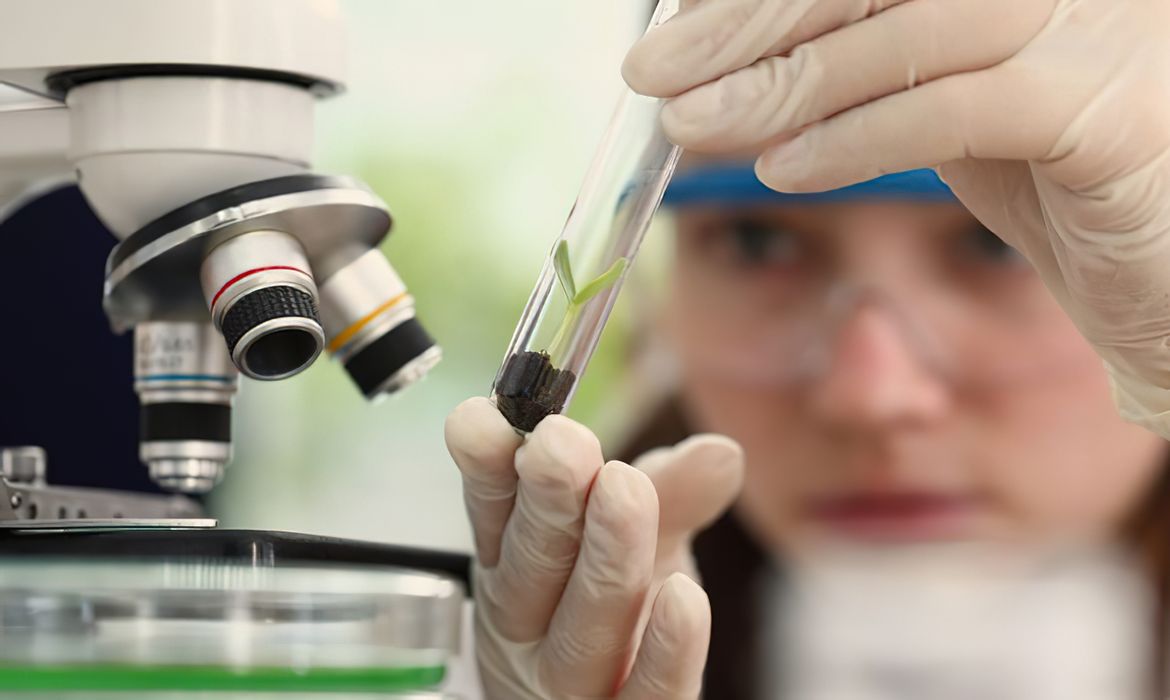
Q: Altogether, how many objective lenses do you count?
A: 3